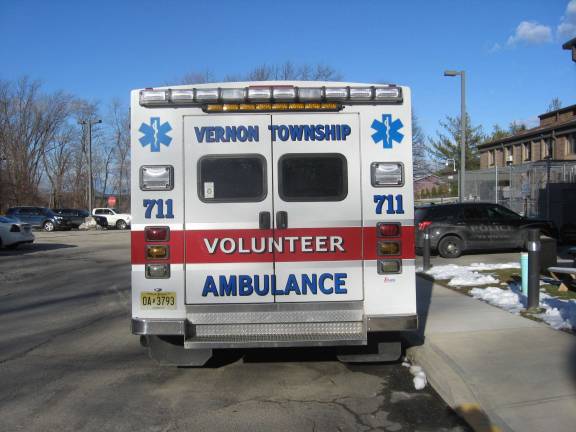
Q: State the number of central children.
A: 0